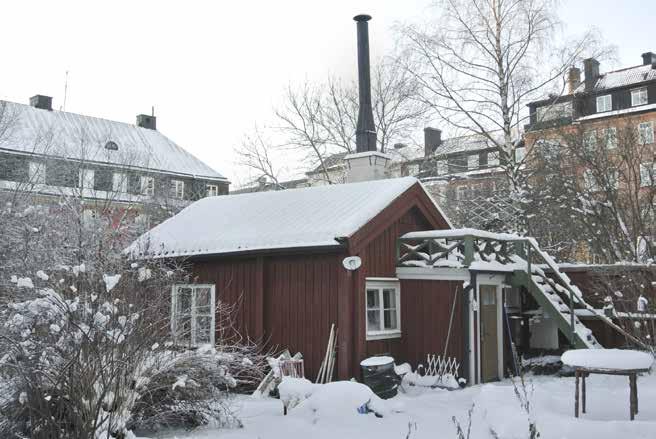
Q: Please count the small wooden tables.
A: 1